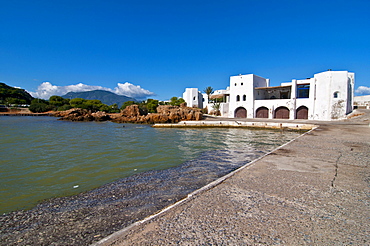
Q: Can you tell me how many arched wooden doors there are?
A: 4